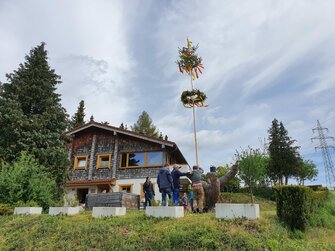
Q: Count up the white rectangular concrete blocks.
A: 5